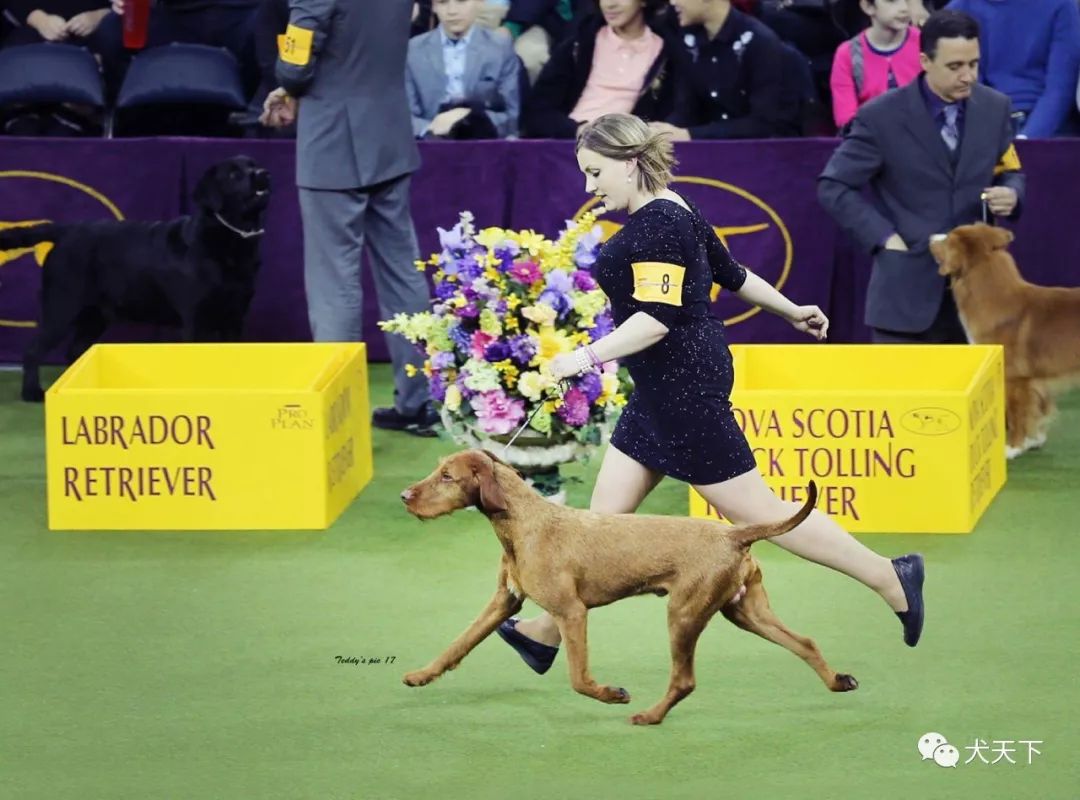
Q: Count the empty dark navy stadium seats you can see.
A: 2